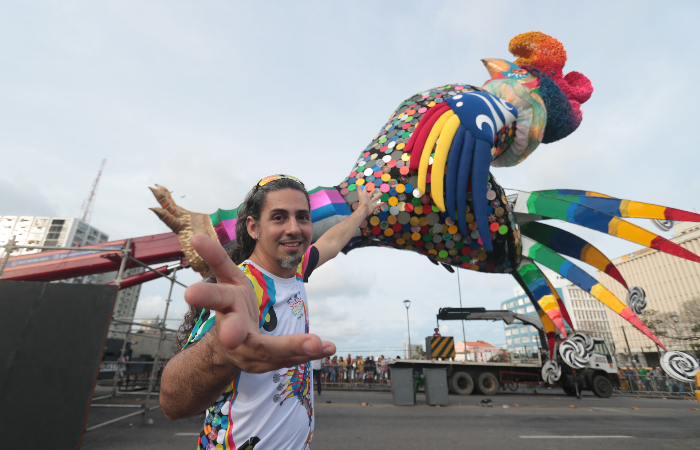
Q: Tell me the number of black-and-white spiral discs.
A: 6